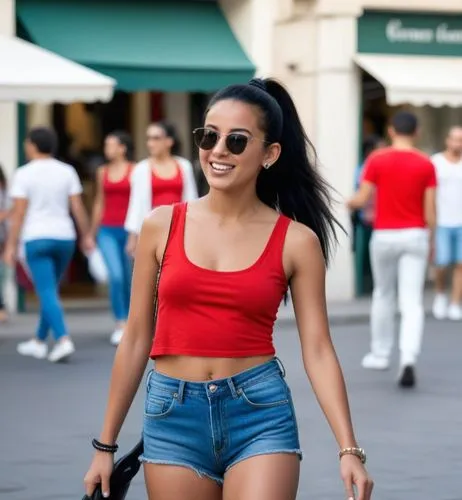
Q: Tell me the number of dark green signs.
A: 1